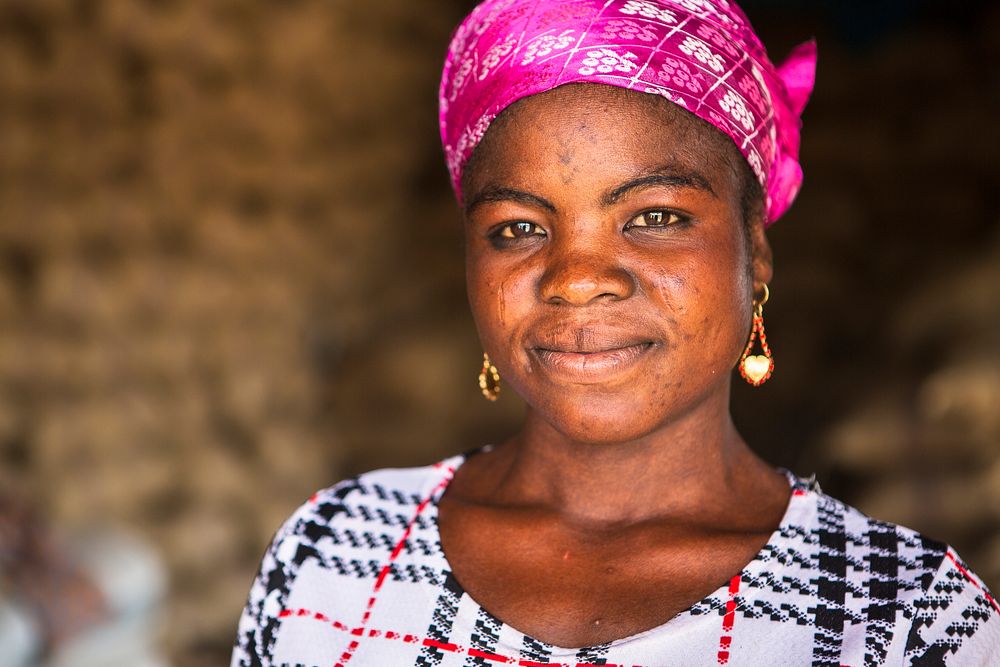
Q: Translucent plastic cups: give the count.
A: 0